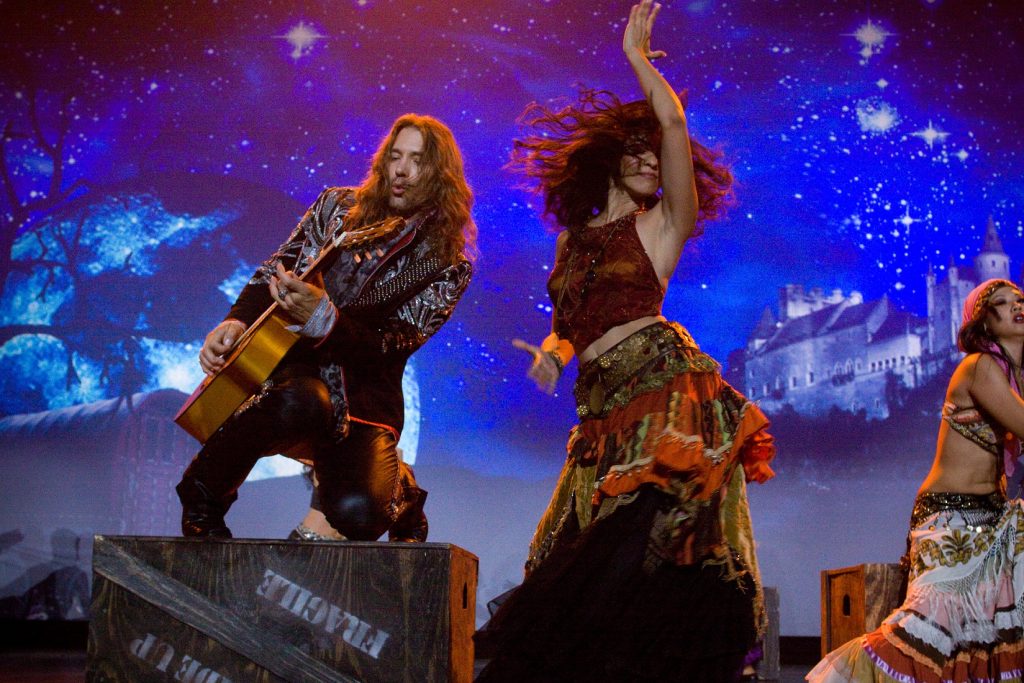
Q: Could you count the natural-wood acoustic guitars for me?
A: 1